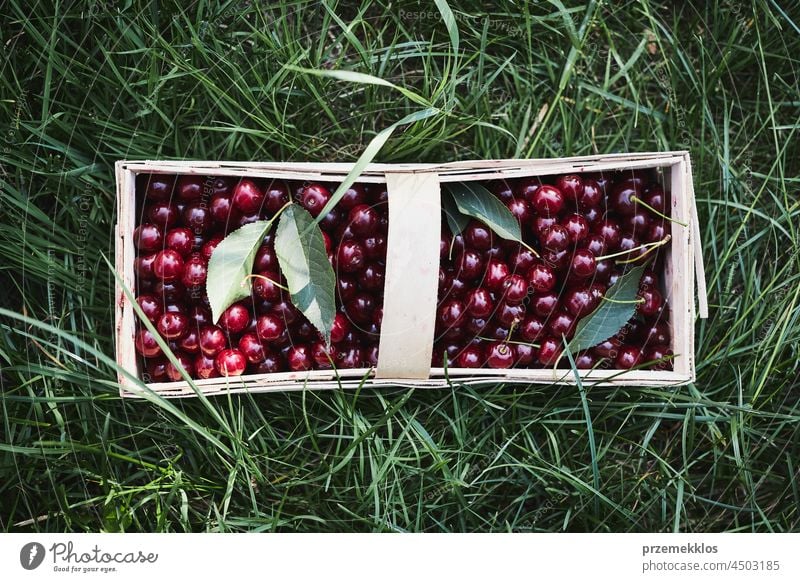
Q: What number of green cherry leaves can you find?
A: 5